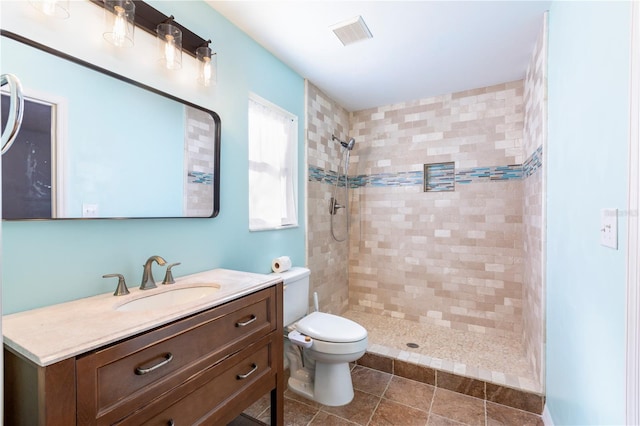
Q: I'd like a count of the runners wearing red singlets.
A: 0